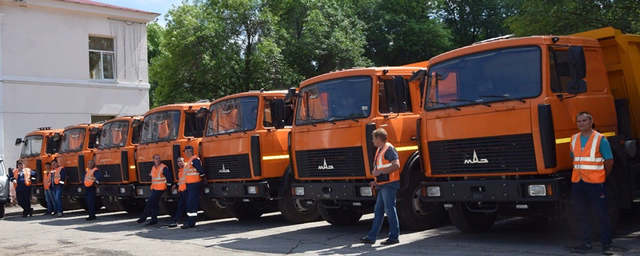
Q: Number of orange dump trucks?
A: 7